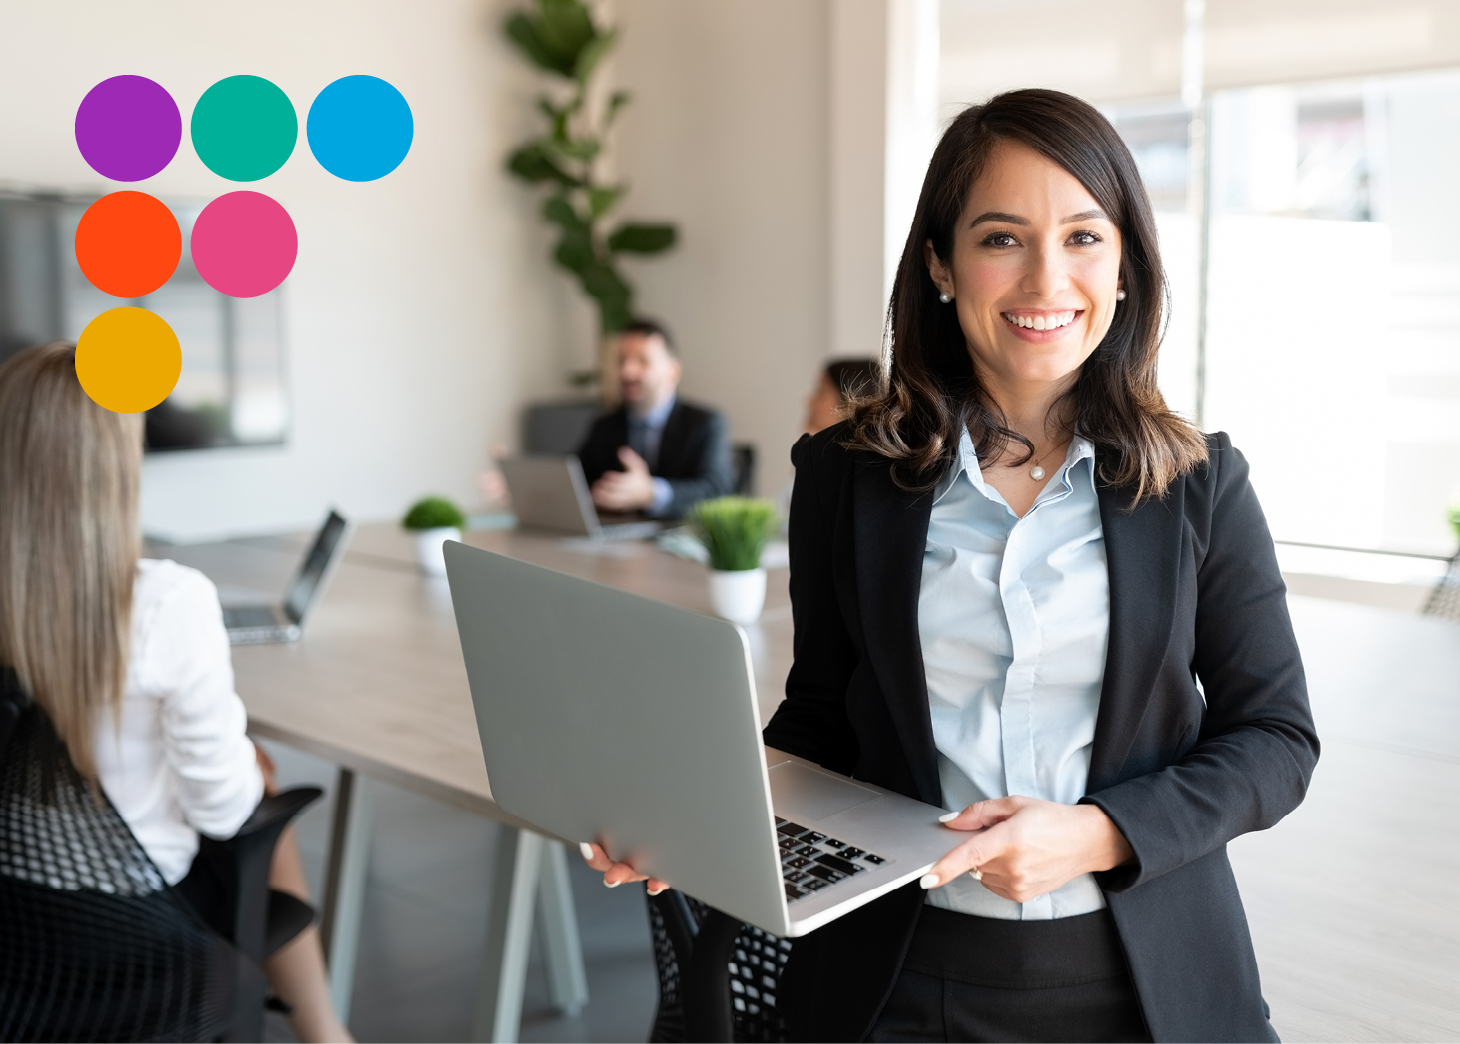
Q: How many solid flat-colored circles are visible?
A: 6